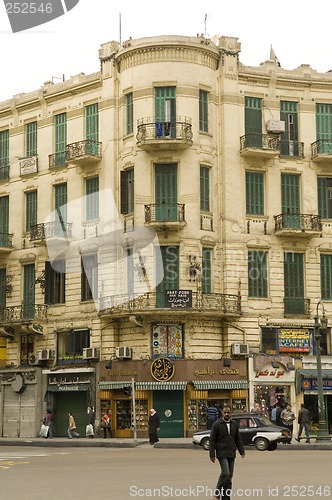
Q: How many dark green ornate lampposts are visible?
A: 1